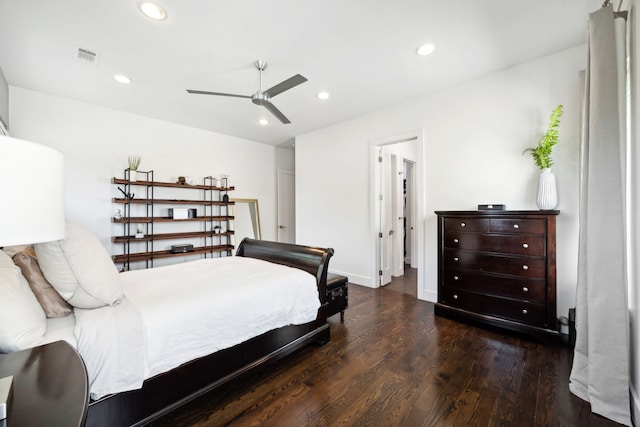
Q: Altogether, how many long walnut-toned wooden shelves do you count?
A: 5